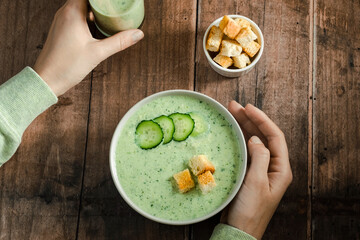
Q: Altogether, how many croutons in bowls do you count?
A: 11